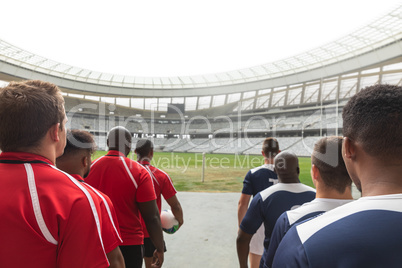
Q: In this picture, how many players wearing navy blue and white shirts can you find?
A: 4